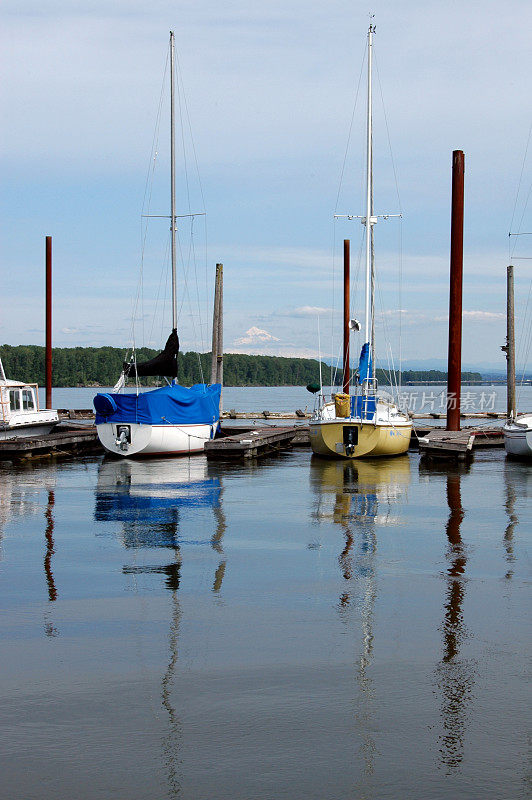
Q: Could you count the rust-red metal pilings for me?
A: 3